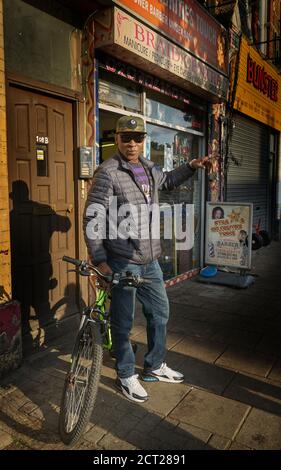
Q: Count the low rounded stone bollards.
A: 0